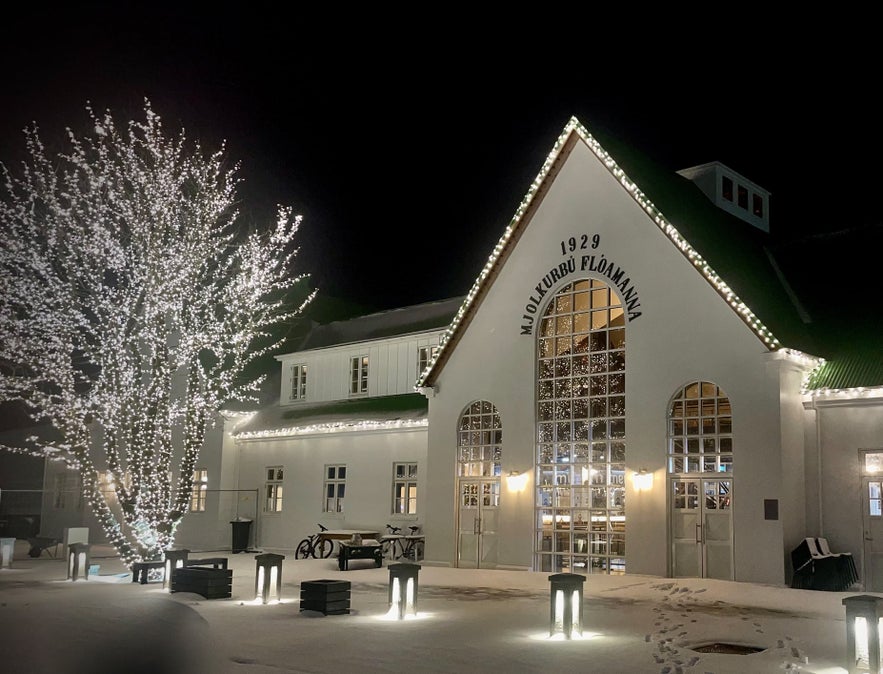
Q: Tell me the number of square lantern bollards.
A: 7